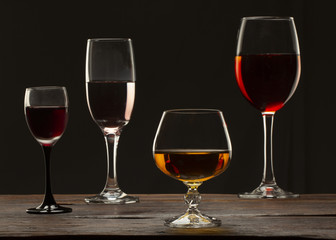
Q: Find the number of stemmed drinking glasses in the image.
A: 4